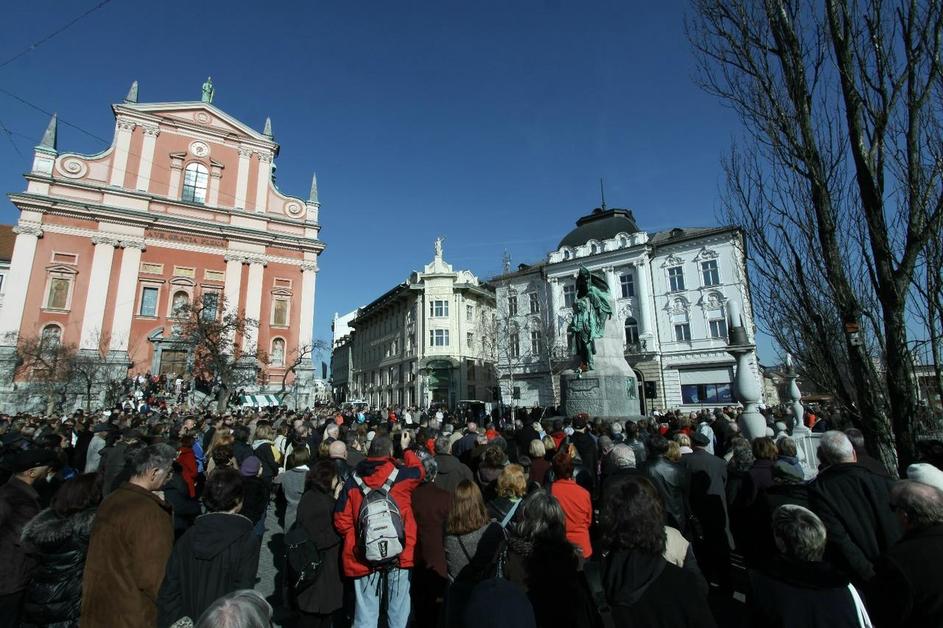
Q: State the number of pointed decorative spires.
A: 4